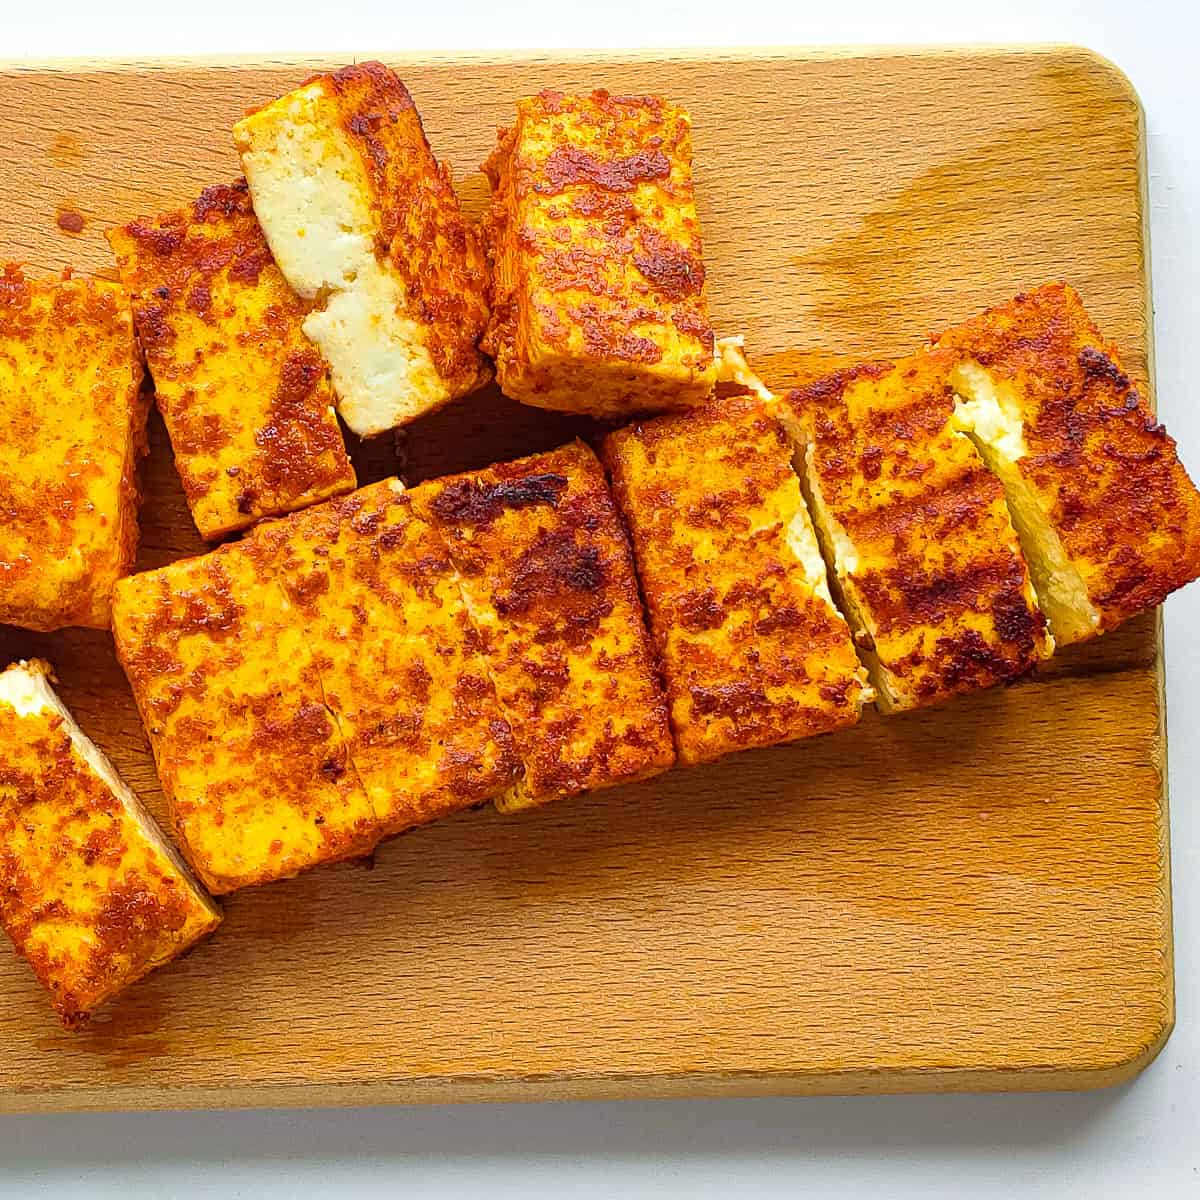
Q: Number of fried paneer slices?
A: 11